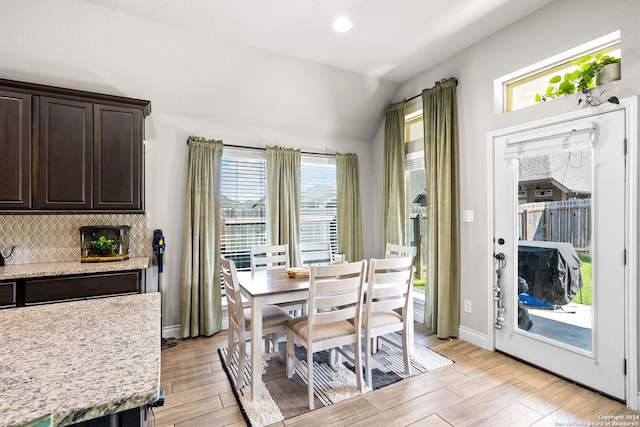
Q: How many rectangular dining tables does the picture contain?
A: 1